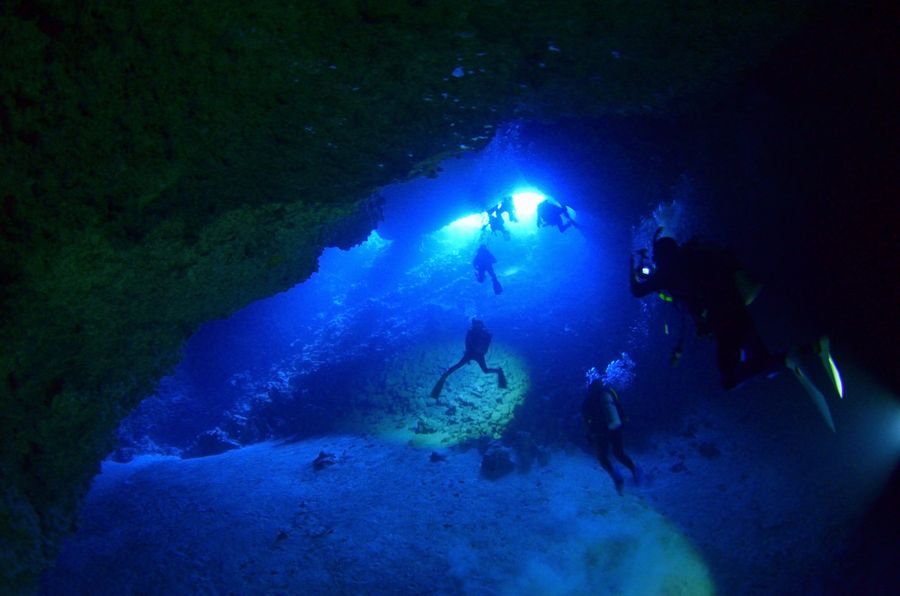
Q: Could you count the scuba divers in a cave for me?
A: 7